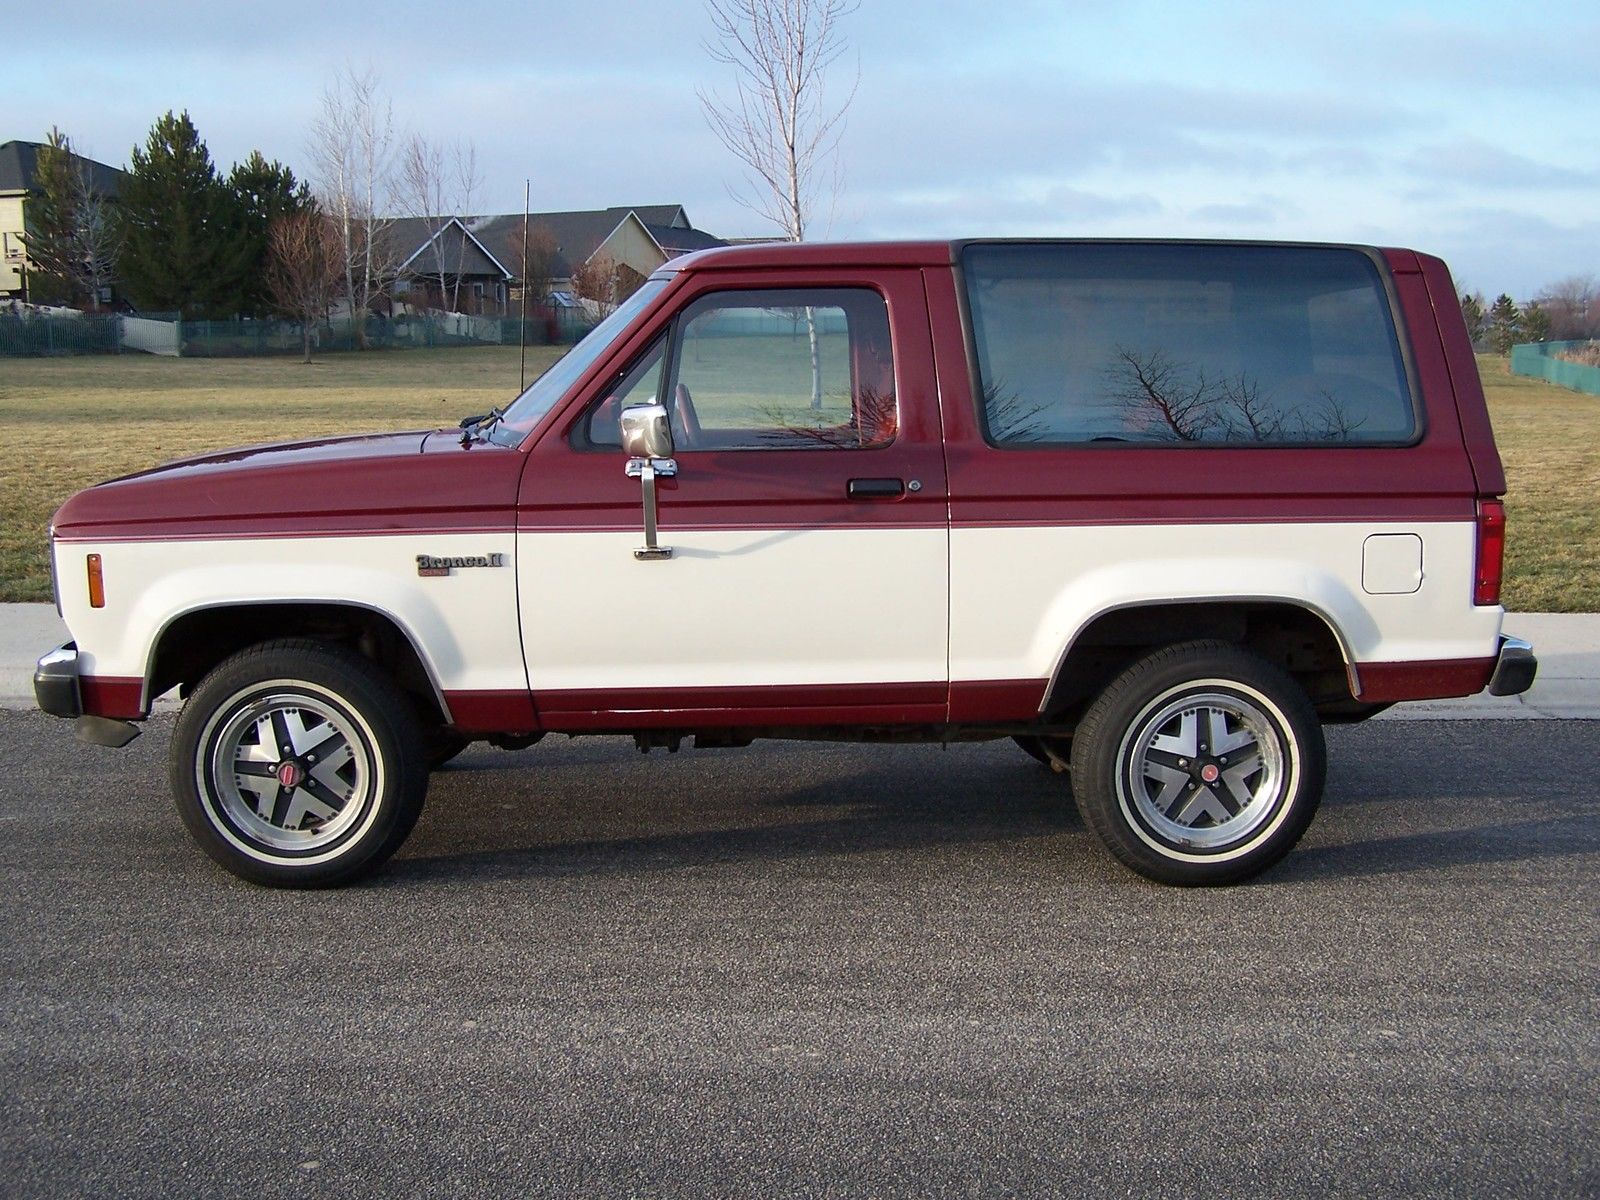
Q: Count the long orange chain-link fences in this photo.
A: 0